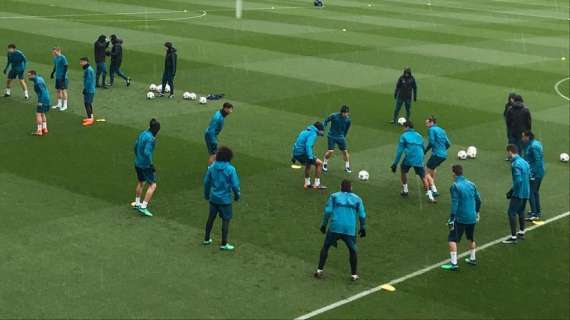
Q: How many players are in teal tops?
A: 15